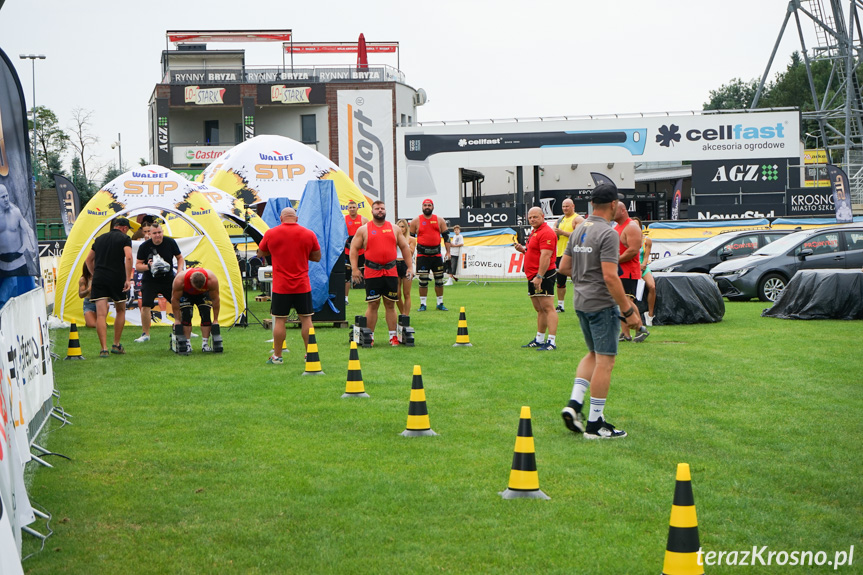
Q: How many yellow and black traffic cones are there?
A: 8